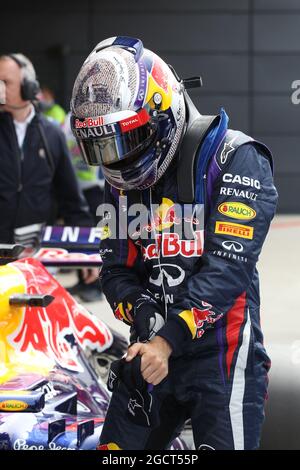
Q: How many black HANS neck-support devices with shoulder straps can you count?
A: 1